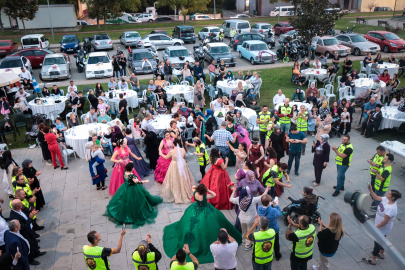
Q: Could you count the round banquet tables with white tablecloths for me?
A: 12